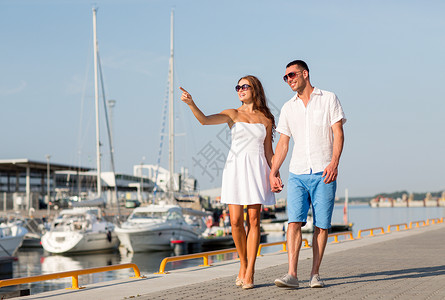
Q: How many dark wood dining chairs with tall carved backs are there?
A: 0